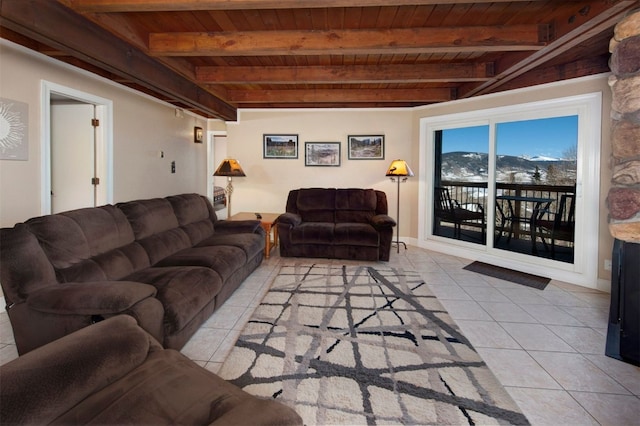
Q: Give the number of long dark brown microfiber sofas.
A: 1